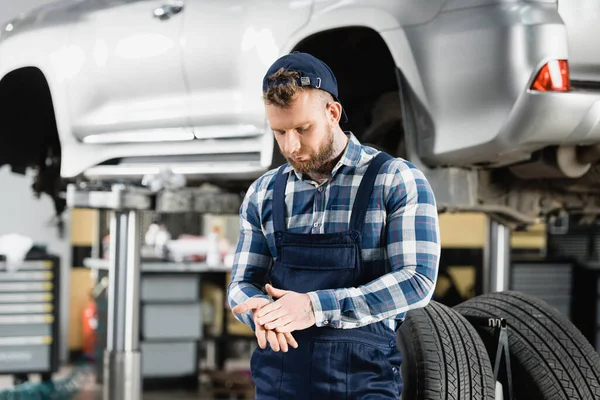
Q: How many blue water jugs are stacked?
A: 0